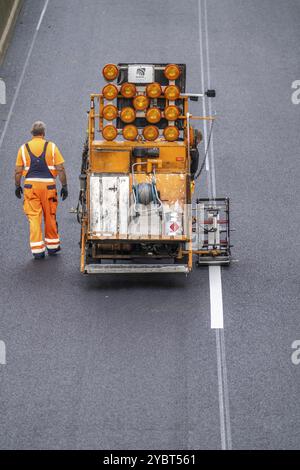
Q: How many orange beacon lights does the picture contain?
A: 15